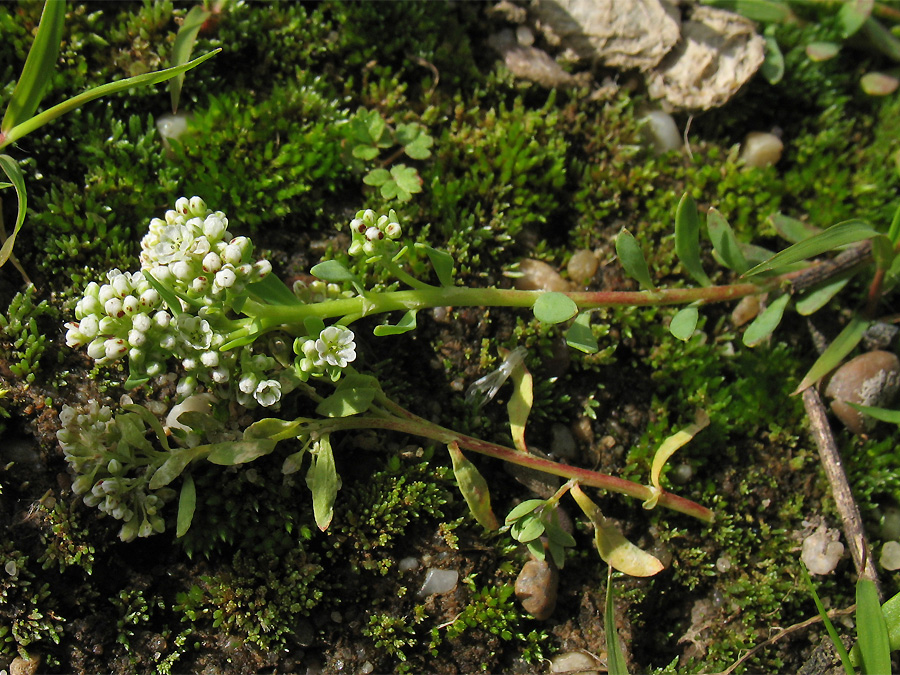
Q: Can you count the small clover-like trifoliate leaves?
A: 3